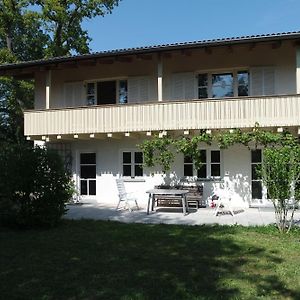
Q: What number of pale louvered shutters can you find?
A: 4